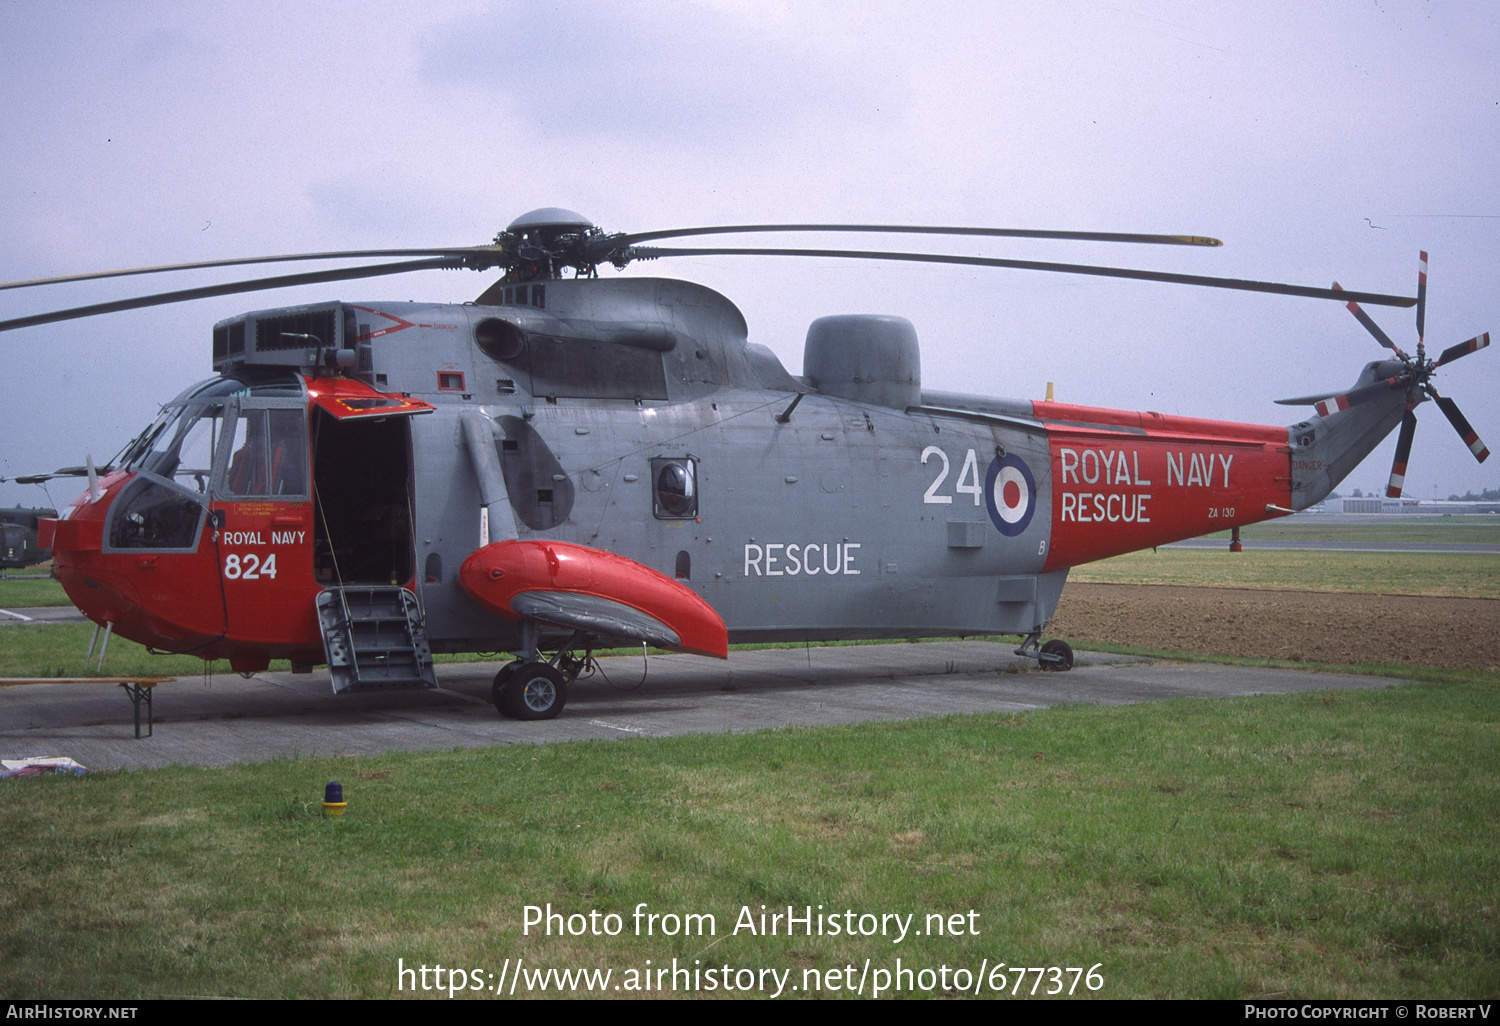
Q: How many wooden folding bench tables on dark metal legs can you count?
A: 1